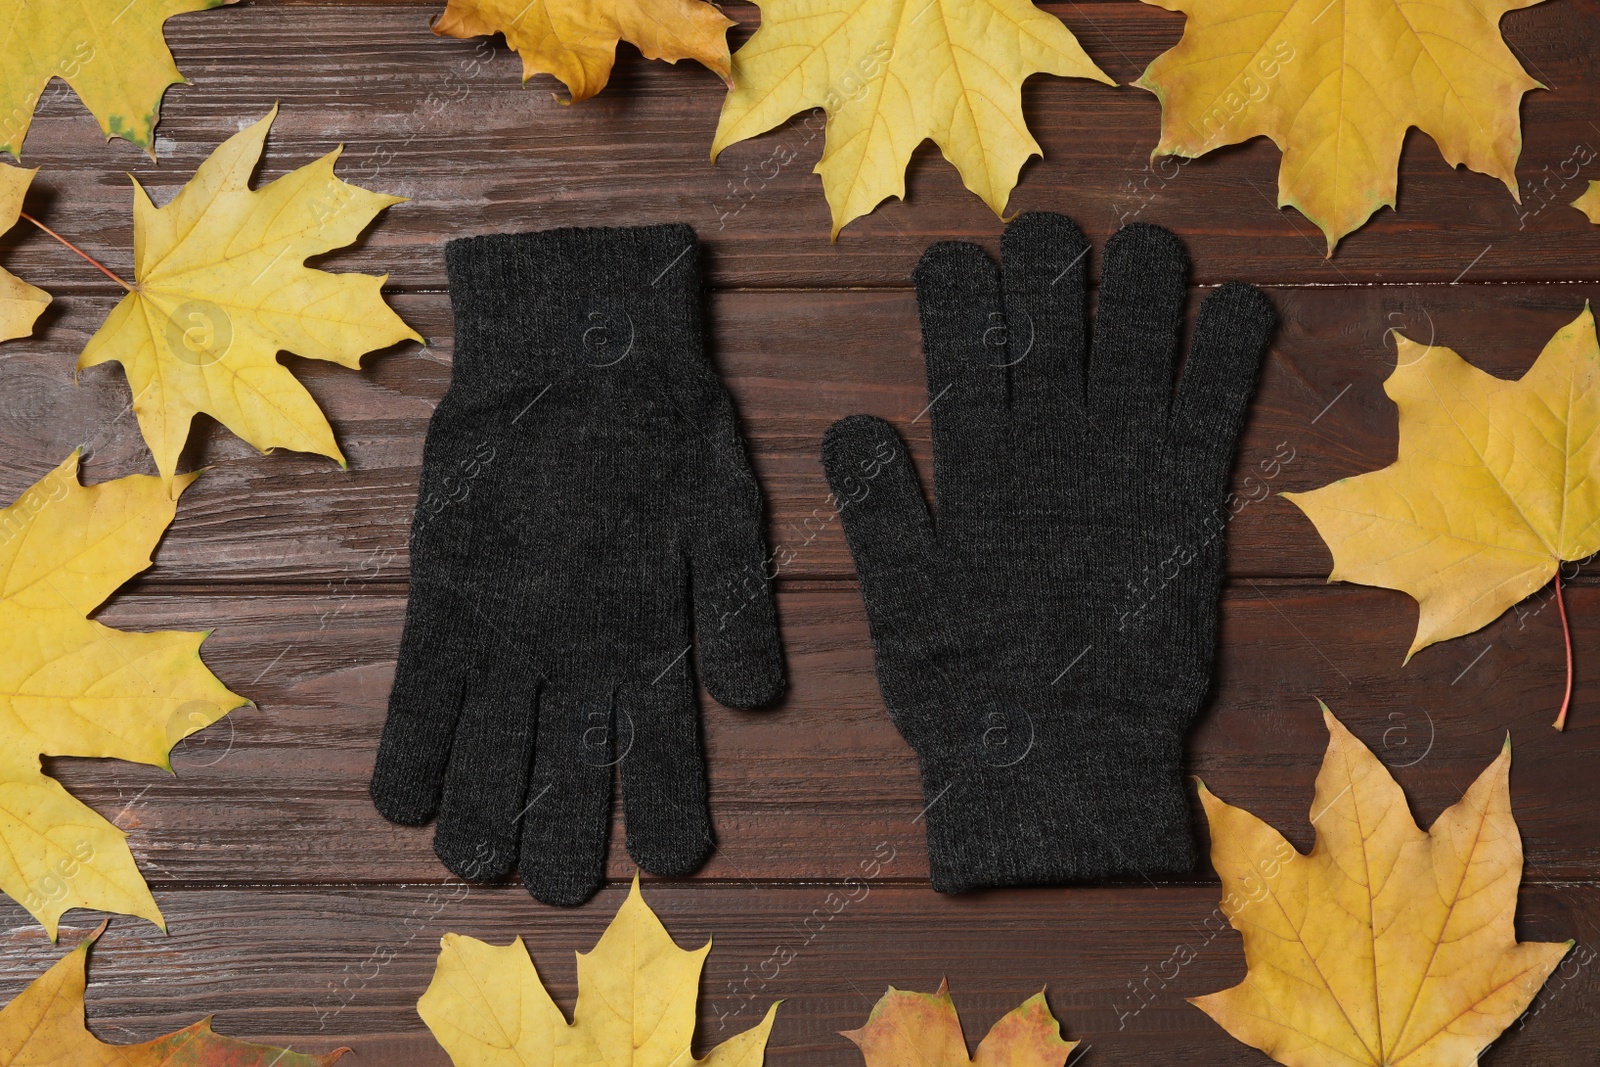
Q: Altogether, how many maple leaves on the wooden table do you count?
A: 13